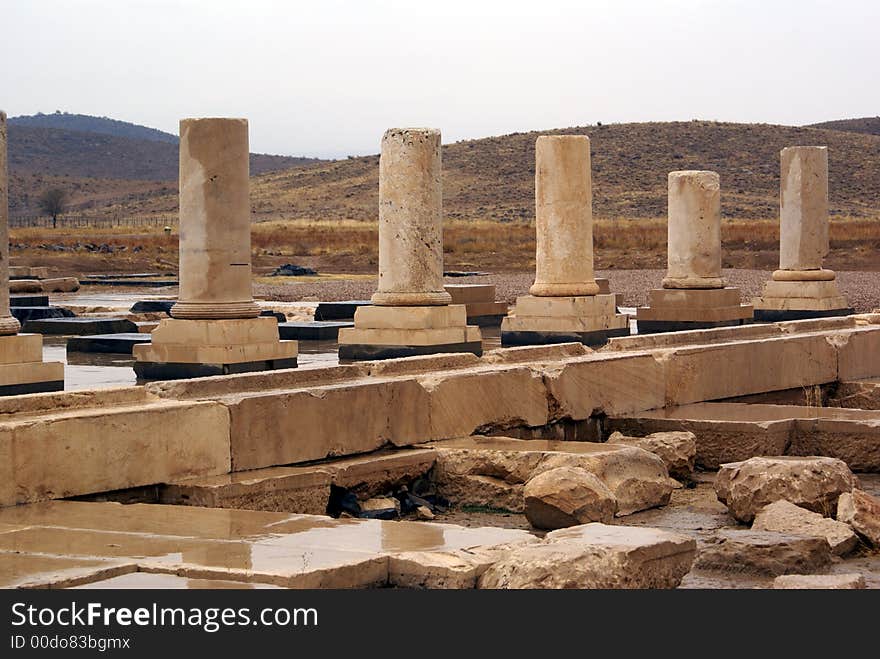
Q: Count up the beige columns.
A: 6